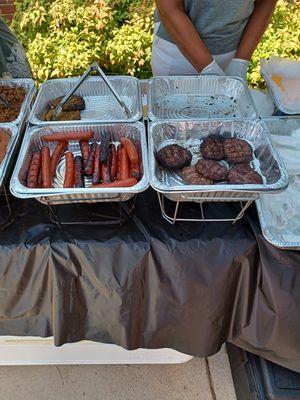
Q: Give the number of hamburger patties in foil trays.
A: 6